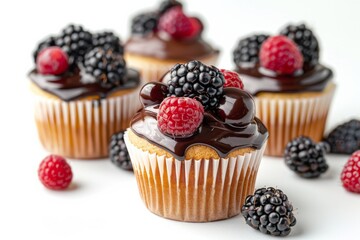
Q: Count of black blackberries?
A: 13